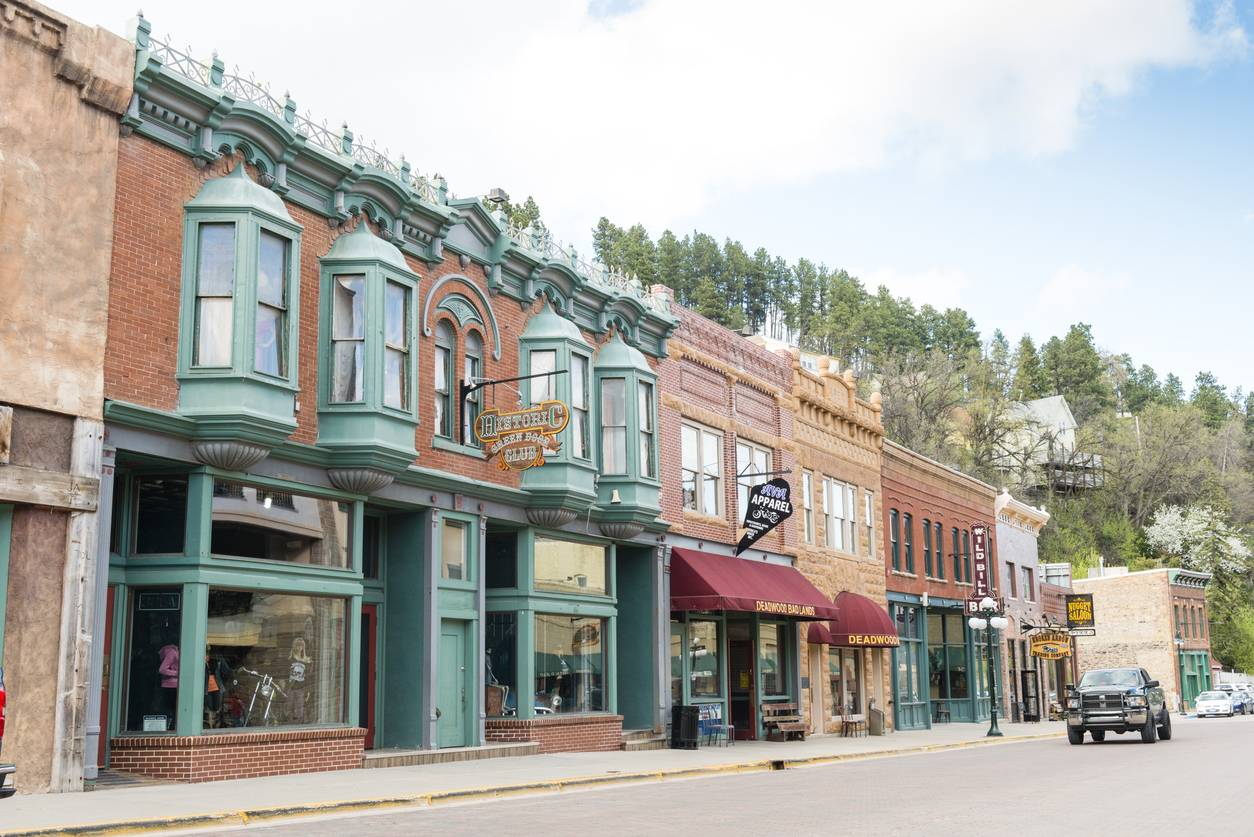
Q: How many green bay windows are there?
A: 4